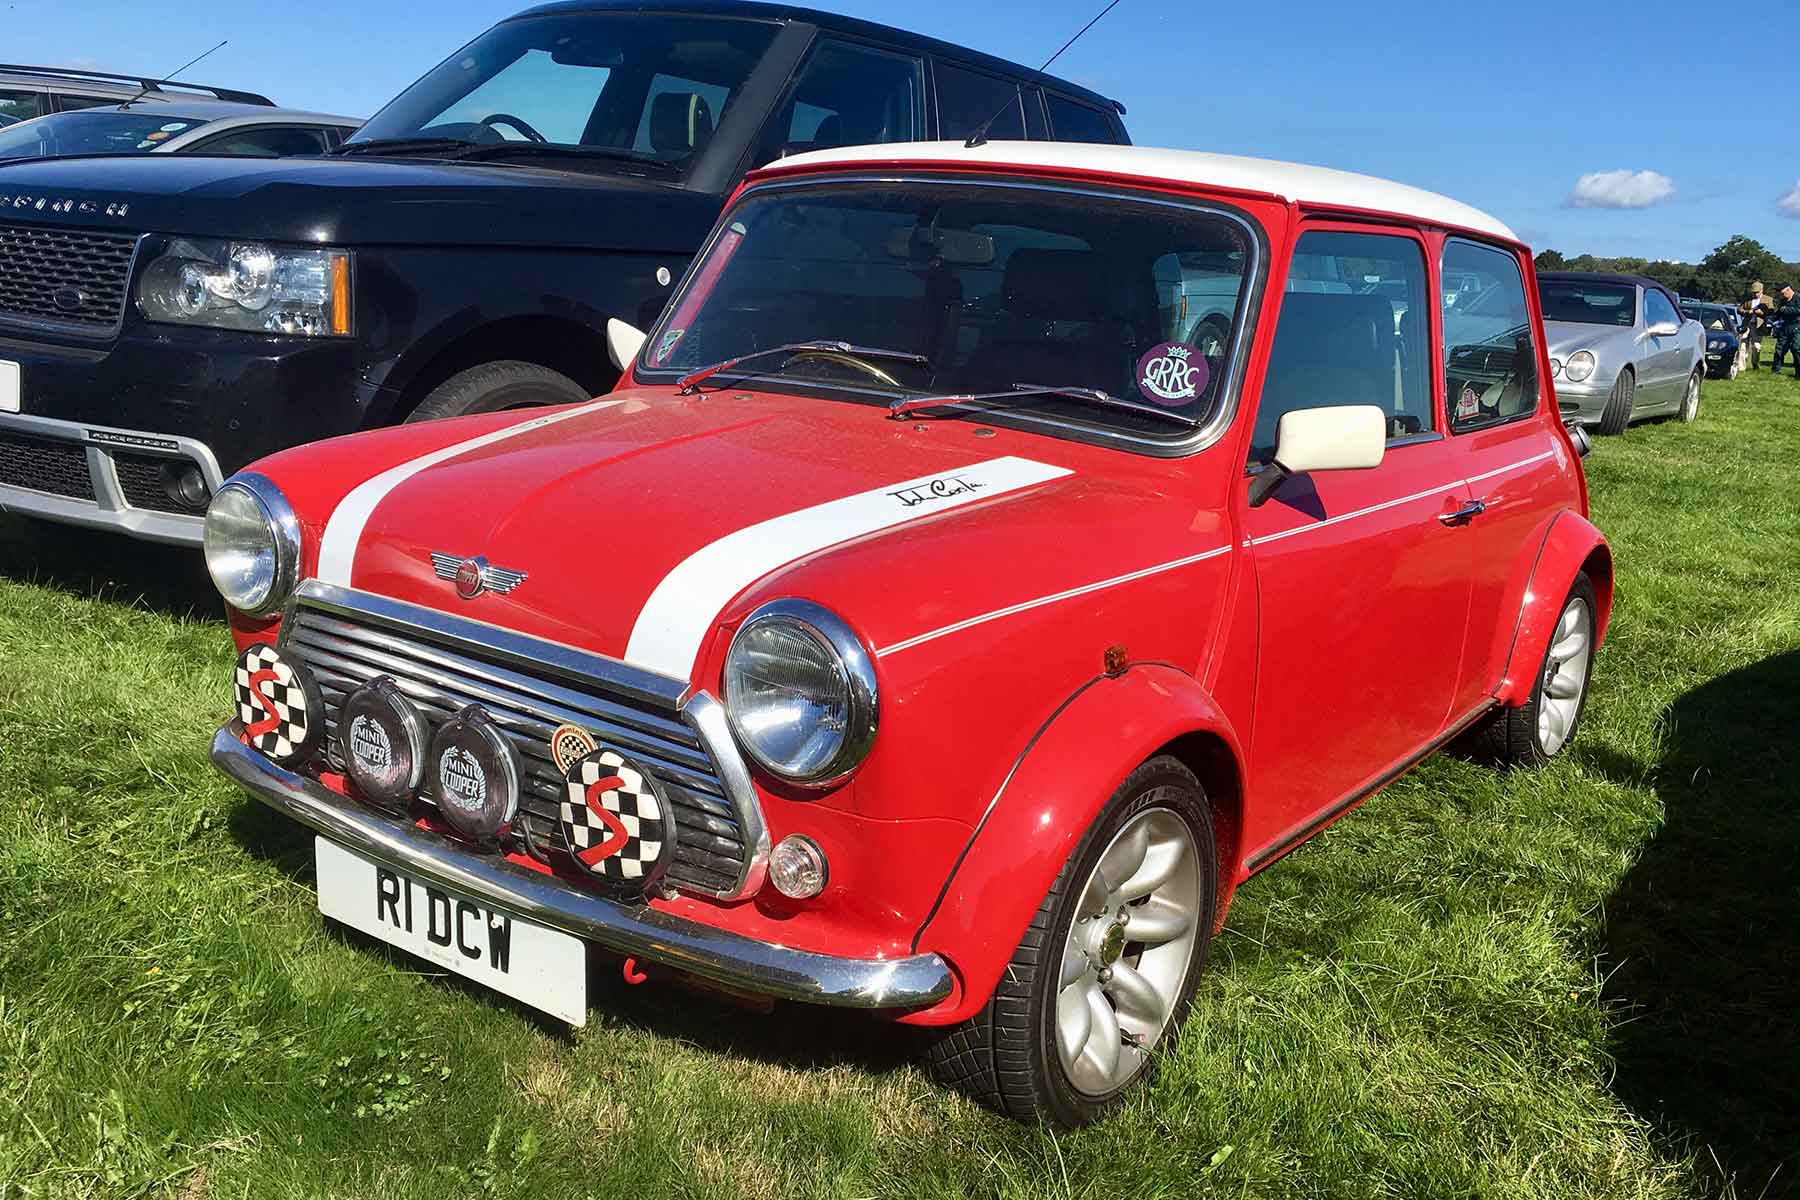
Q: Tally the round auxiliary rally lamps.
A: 4